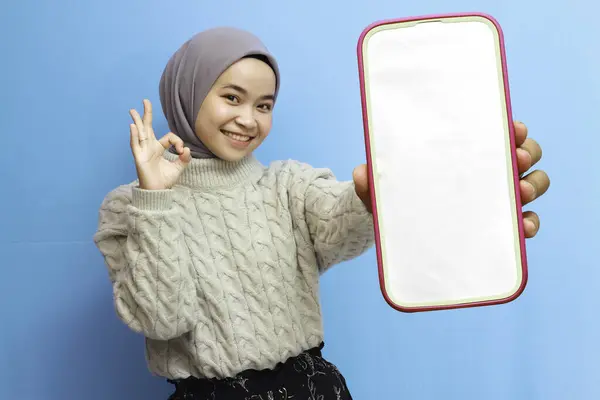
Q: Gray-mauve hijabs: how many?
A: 1